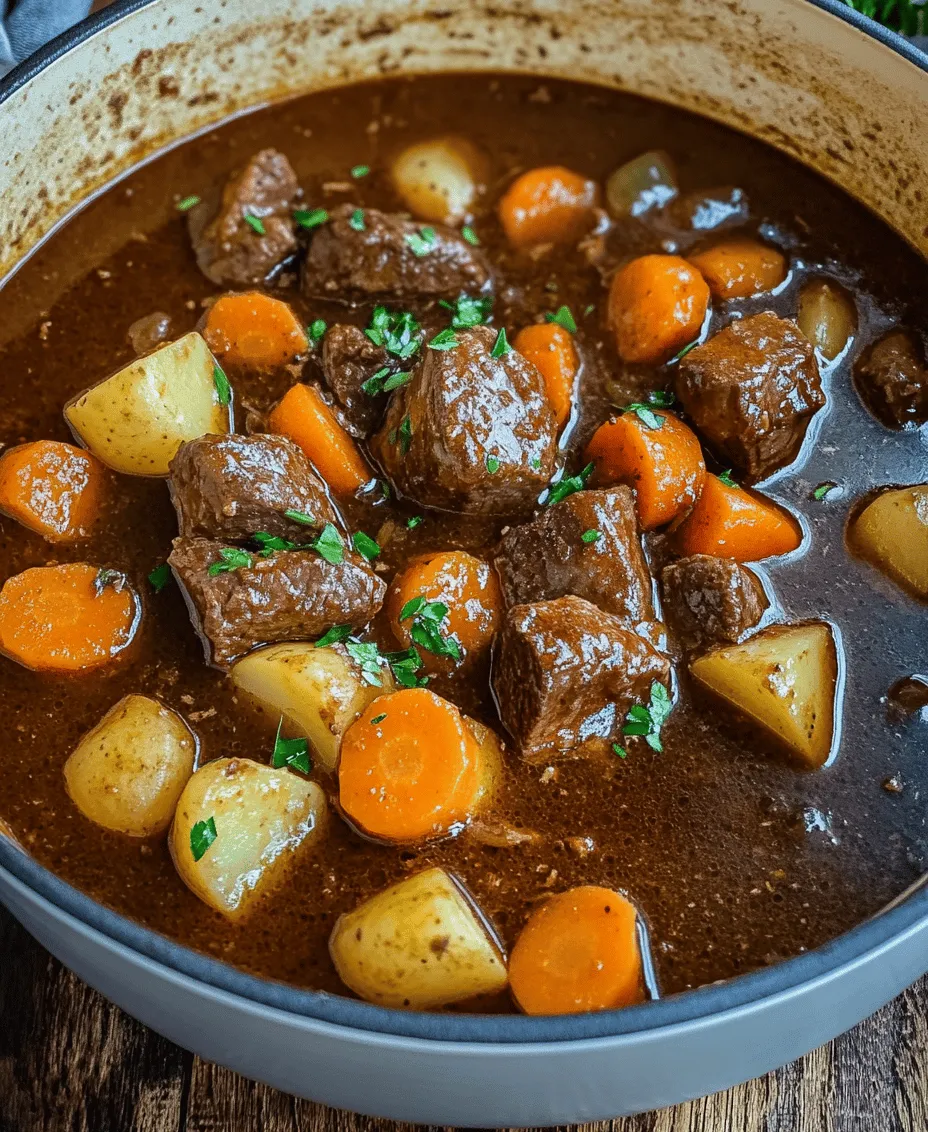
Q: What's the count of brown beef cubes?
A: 11